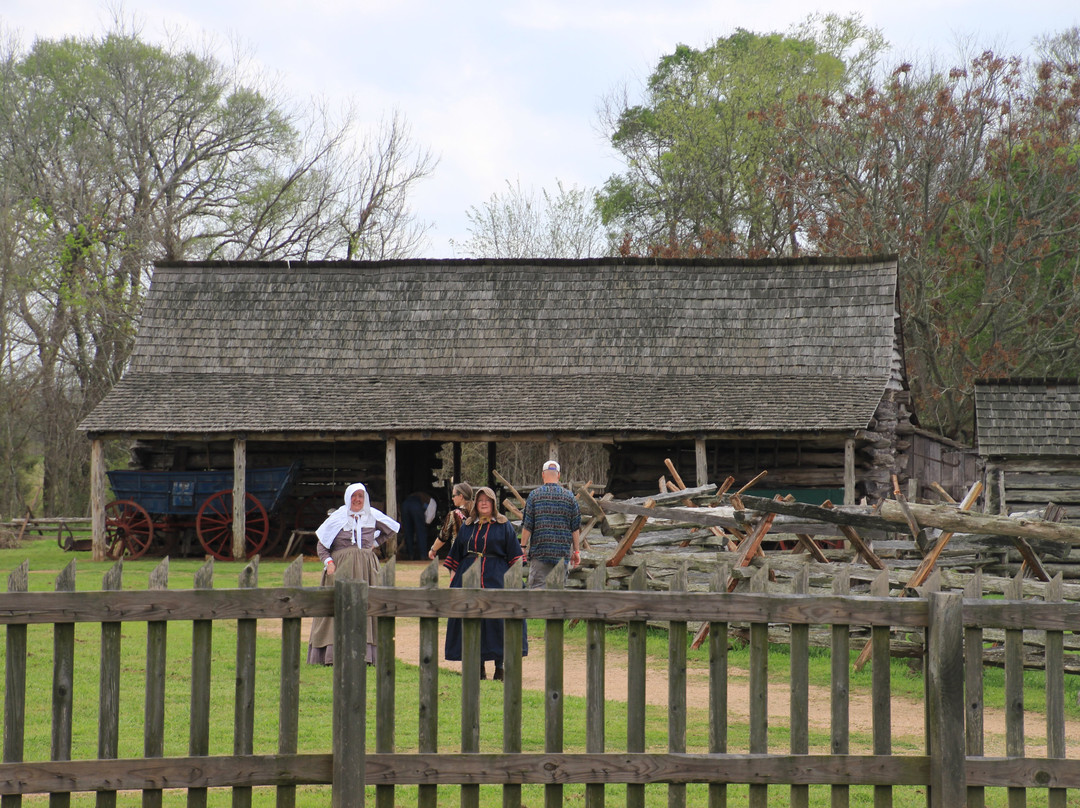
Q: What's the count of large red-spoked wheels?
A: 2